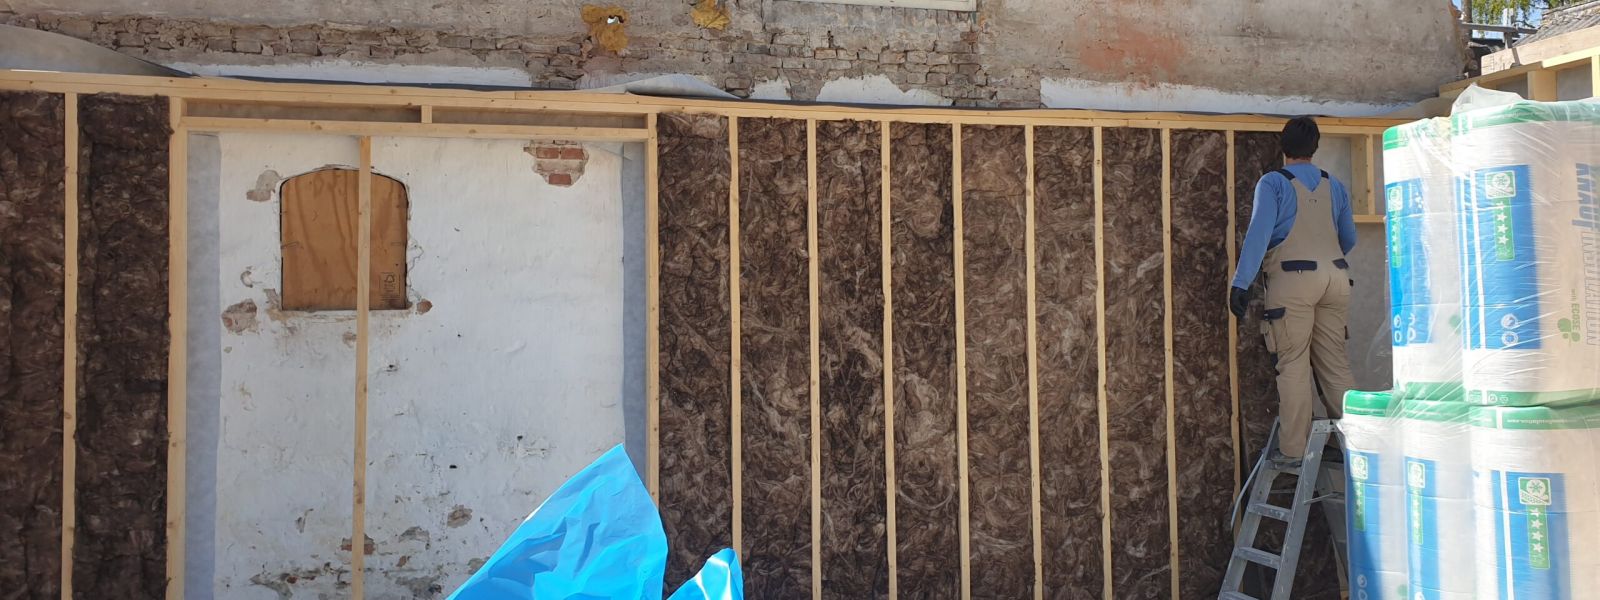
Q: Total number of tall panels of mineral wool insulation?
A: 11